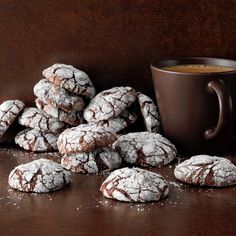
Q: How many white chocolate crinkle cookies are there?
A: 15